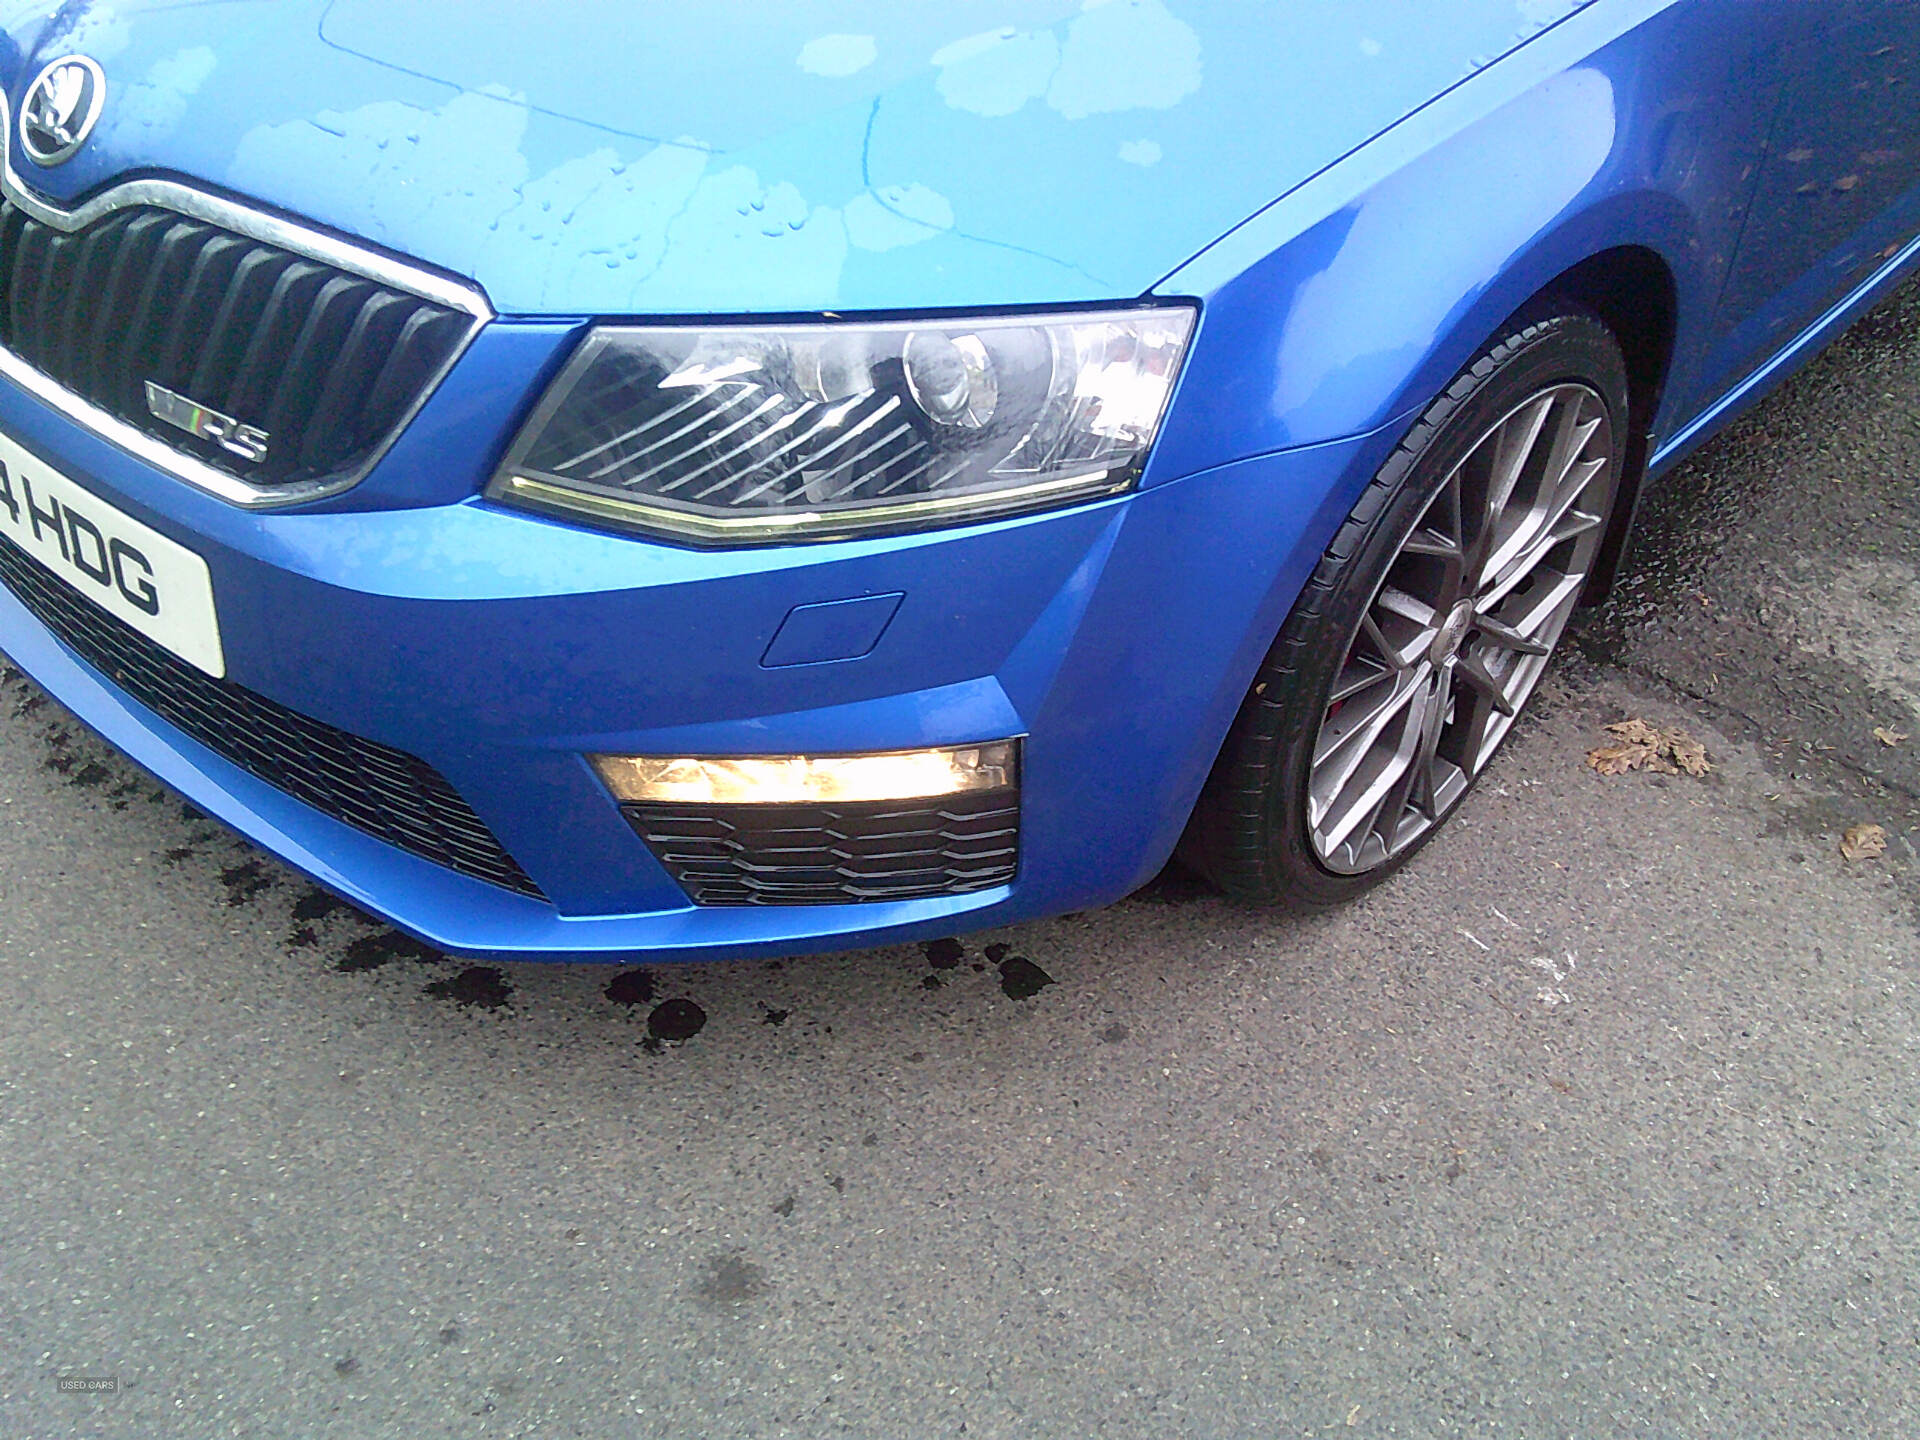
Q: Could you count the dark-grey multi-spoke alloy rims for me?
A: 1